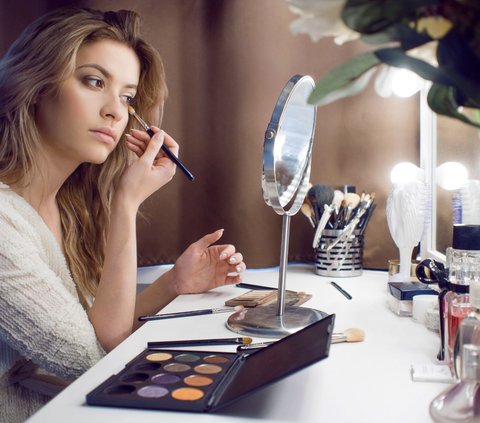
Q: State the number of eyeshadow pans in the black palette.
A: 12